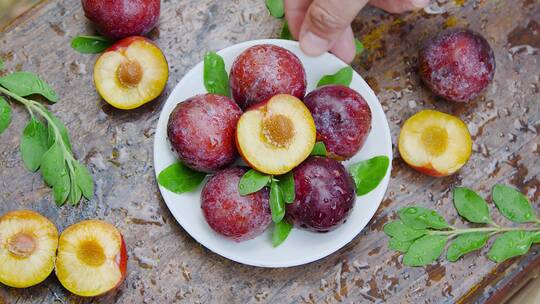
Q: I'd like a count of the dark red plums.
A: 7